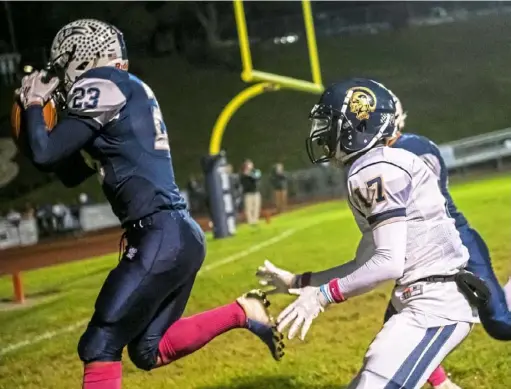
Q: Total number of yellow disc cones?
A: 0